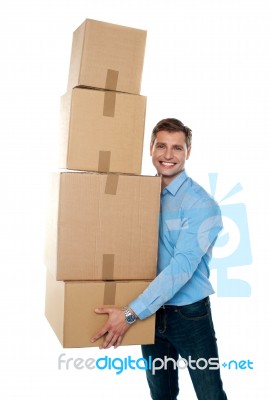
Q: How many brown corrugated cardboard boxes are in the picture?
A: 4